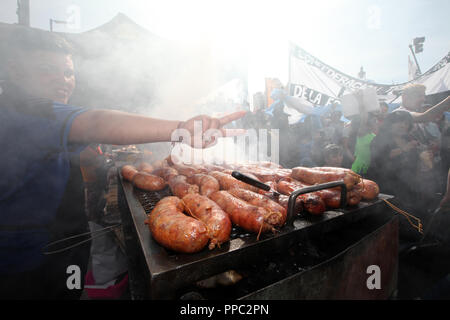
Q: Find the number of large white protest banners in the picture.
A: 1